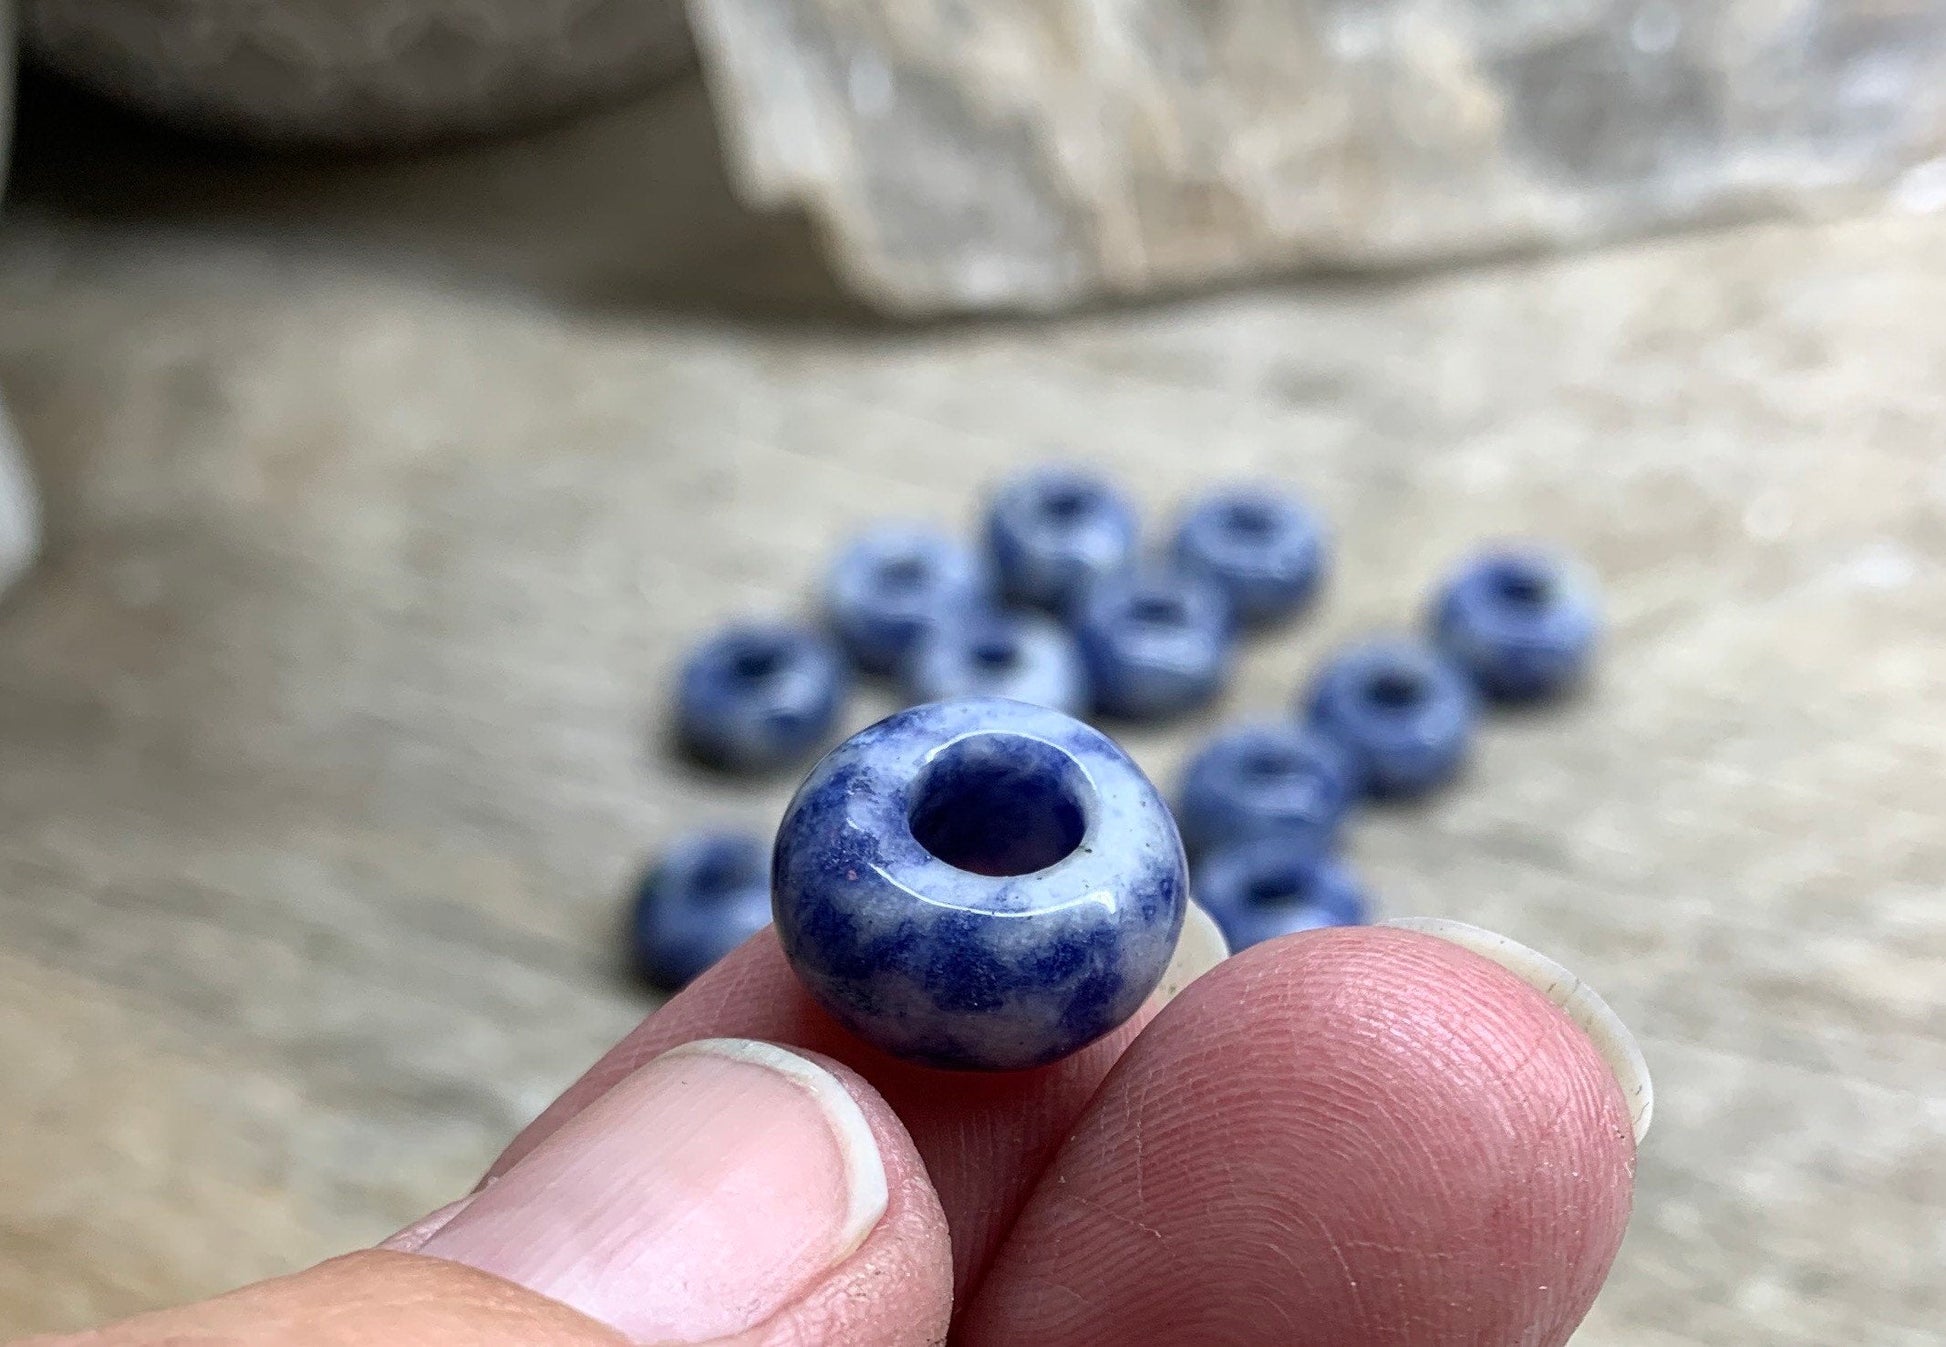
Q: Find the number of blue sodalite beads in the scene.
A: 12